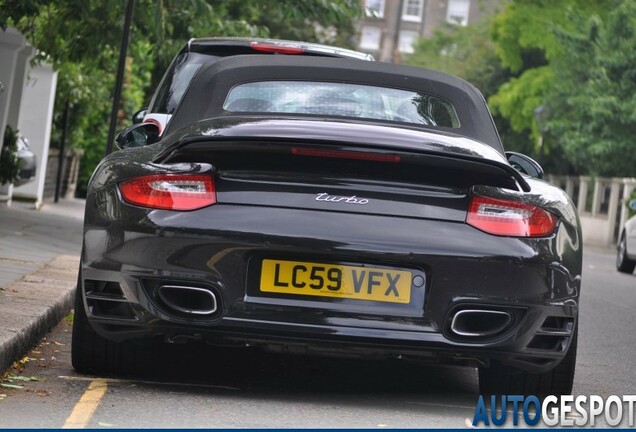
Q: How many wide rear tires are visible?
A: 2